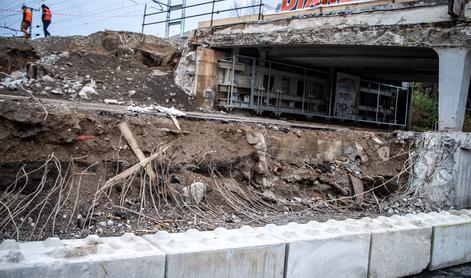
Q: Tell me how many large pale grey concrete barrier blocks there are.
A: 5